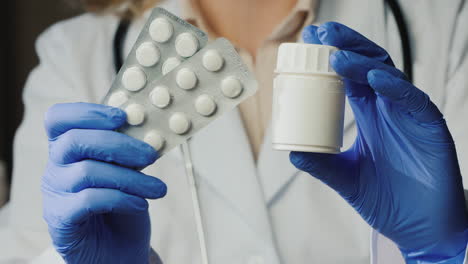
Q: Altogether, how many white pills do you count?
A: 14